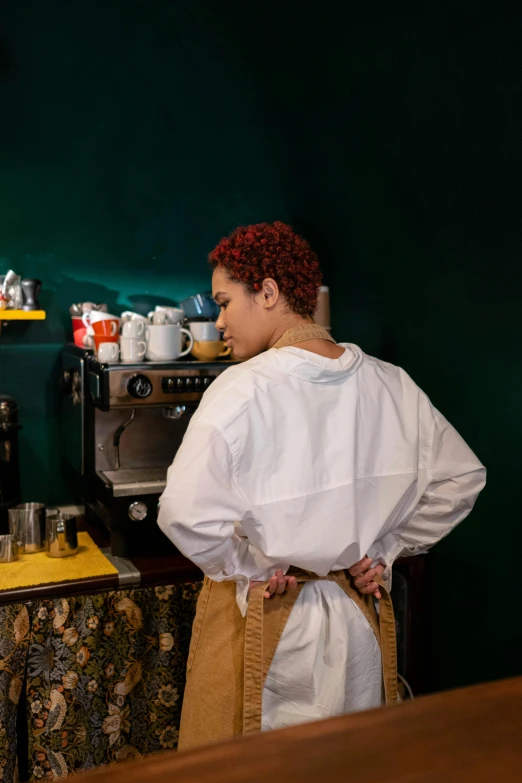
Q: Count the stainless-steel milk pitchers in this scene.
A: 3